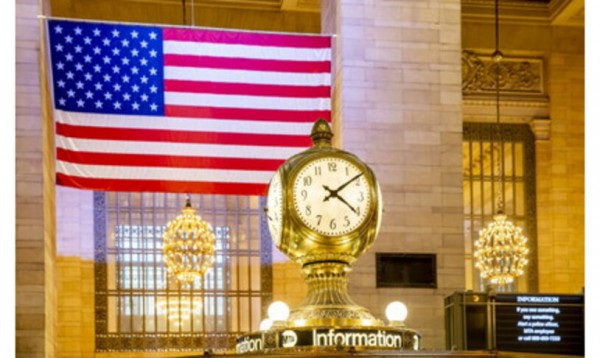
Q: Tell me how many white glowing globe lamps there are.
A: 3